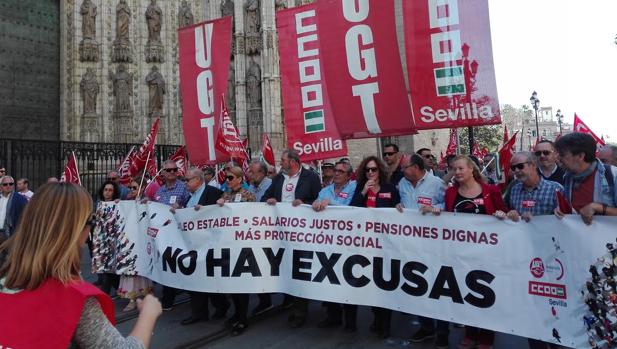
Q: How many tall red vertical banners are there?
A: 4